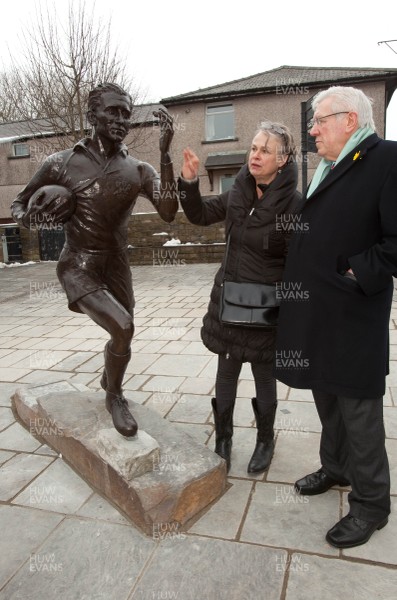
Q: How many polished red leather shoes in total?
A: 0